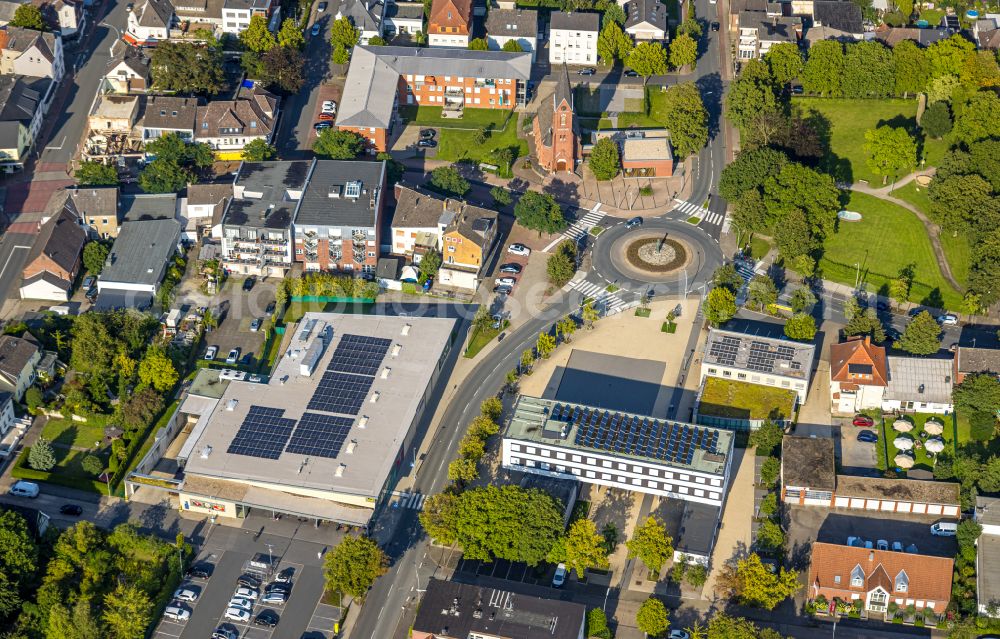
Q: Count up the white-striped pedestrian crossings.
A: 5